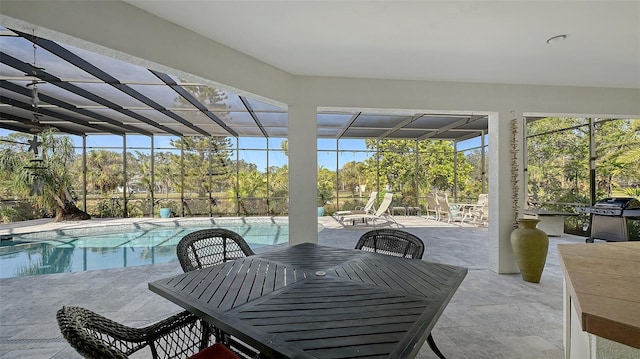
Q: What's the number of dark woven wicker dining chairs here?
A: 3